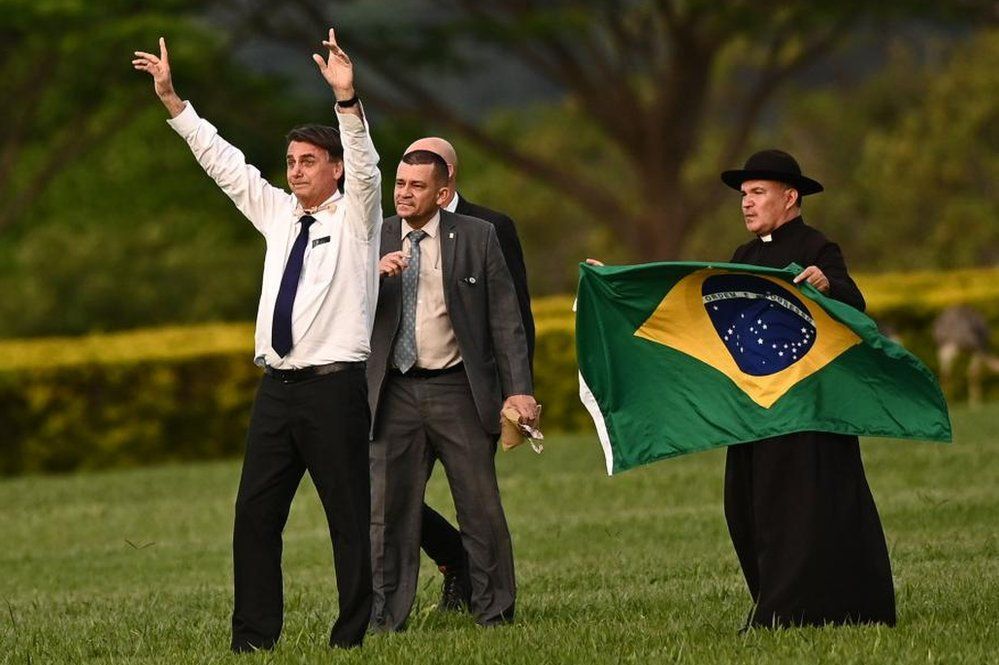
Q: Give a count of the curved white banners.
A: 1